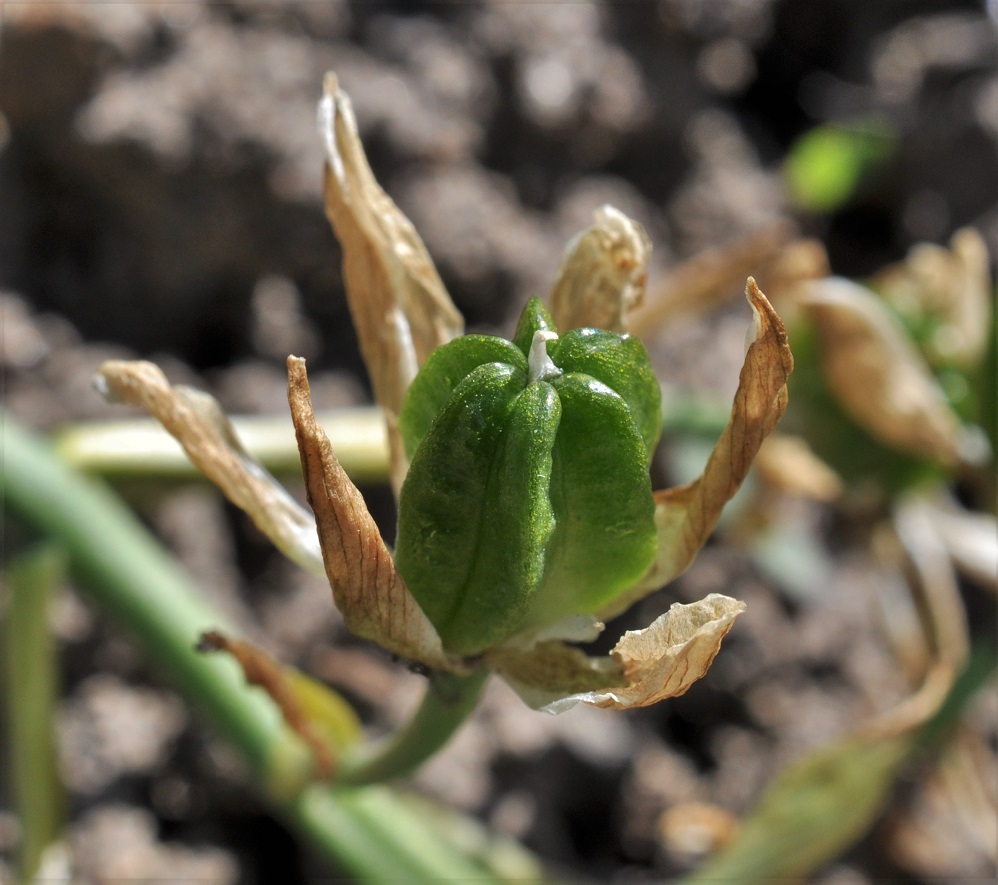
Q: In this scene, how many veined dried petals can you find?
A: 6